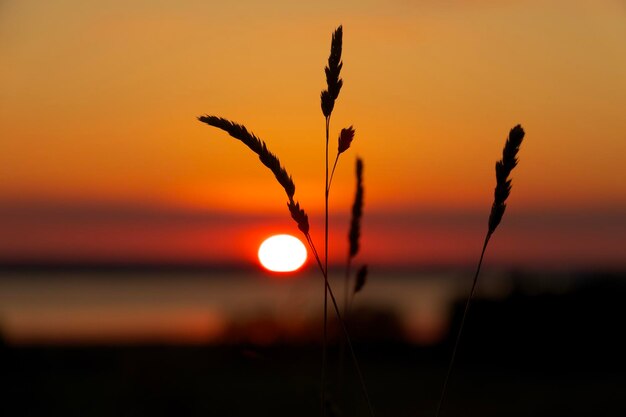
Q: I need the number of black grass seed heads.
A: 6